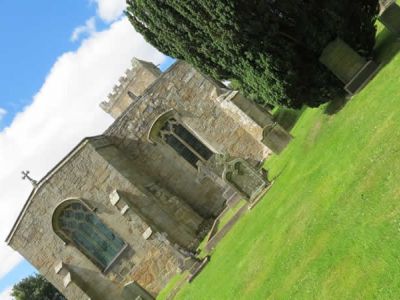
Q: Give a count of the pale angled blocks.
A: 5